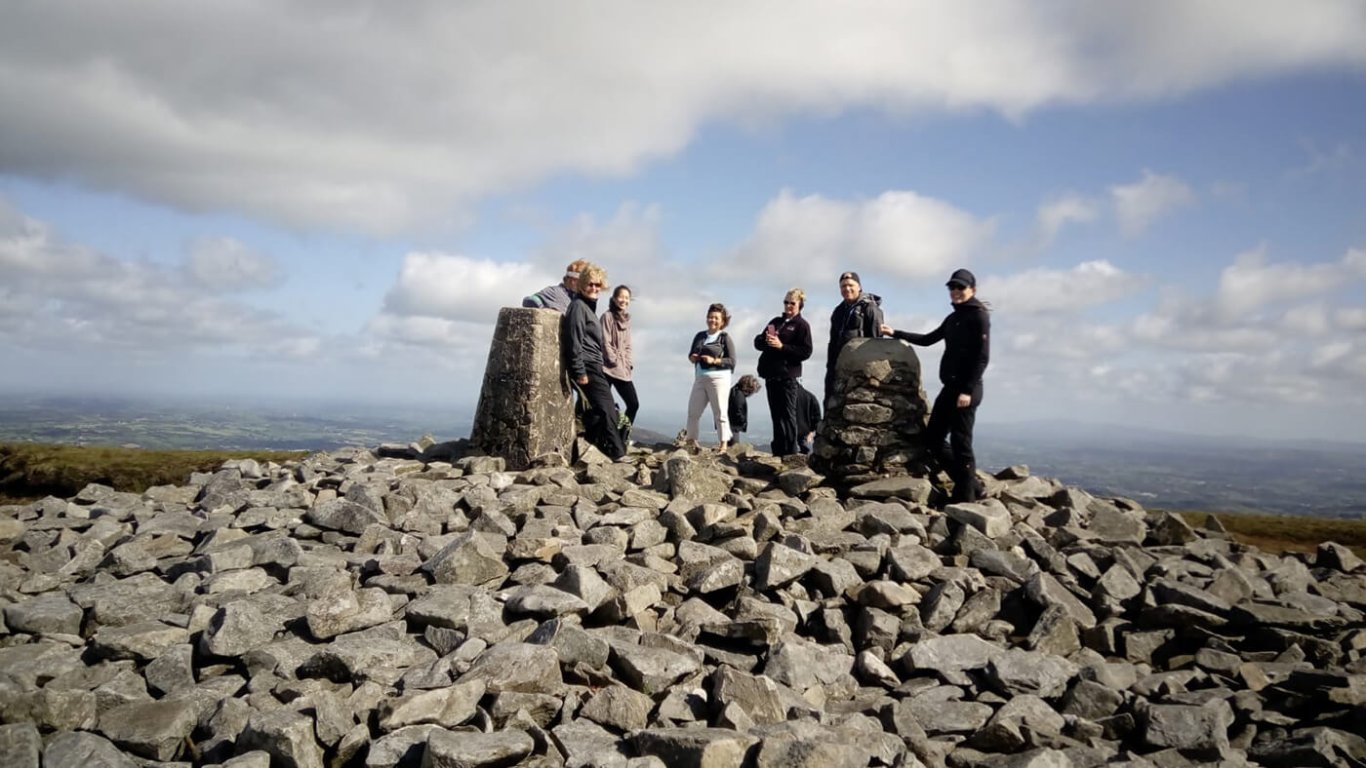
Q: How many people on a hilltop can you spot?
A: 9